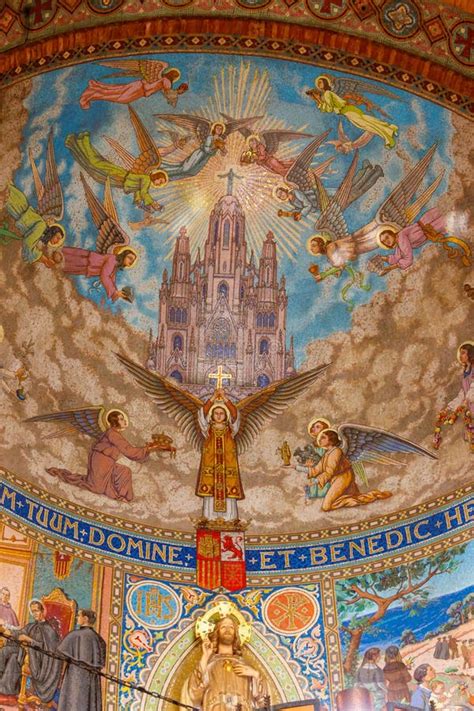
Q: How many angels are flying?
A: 10